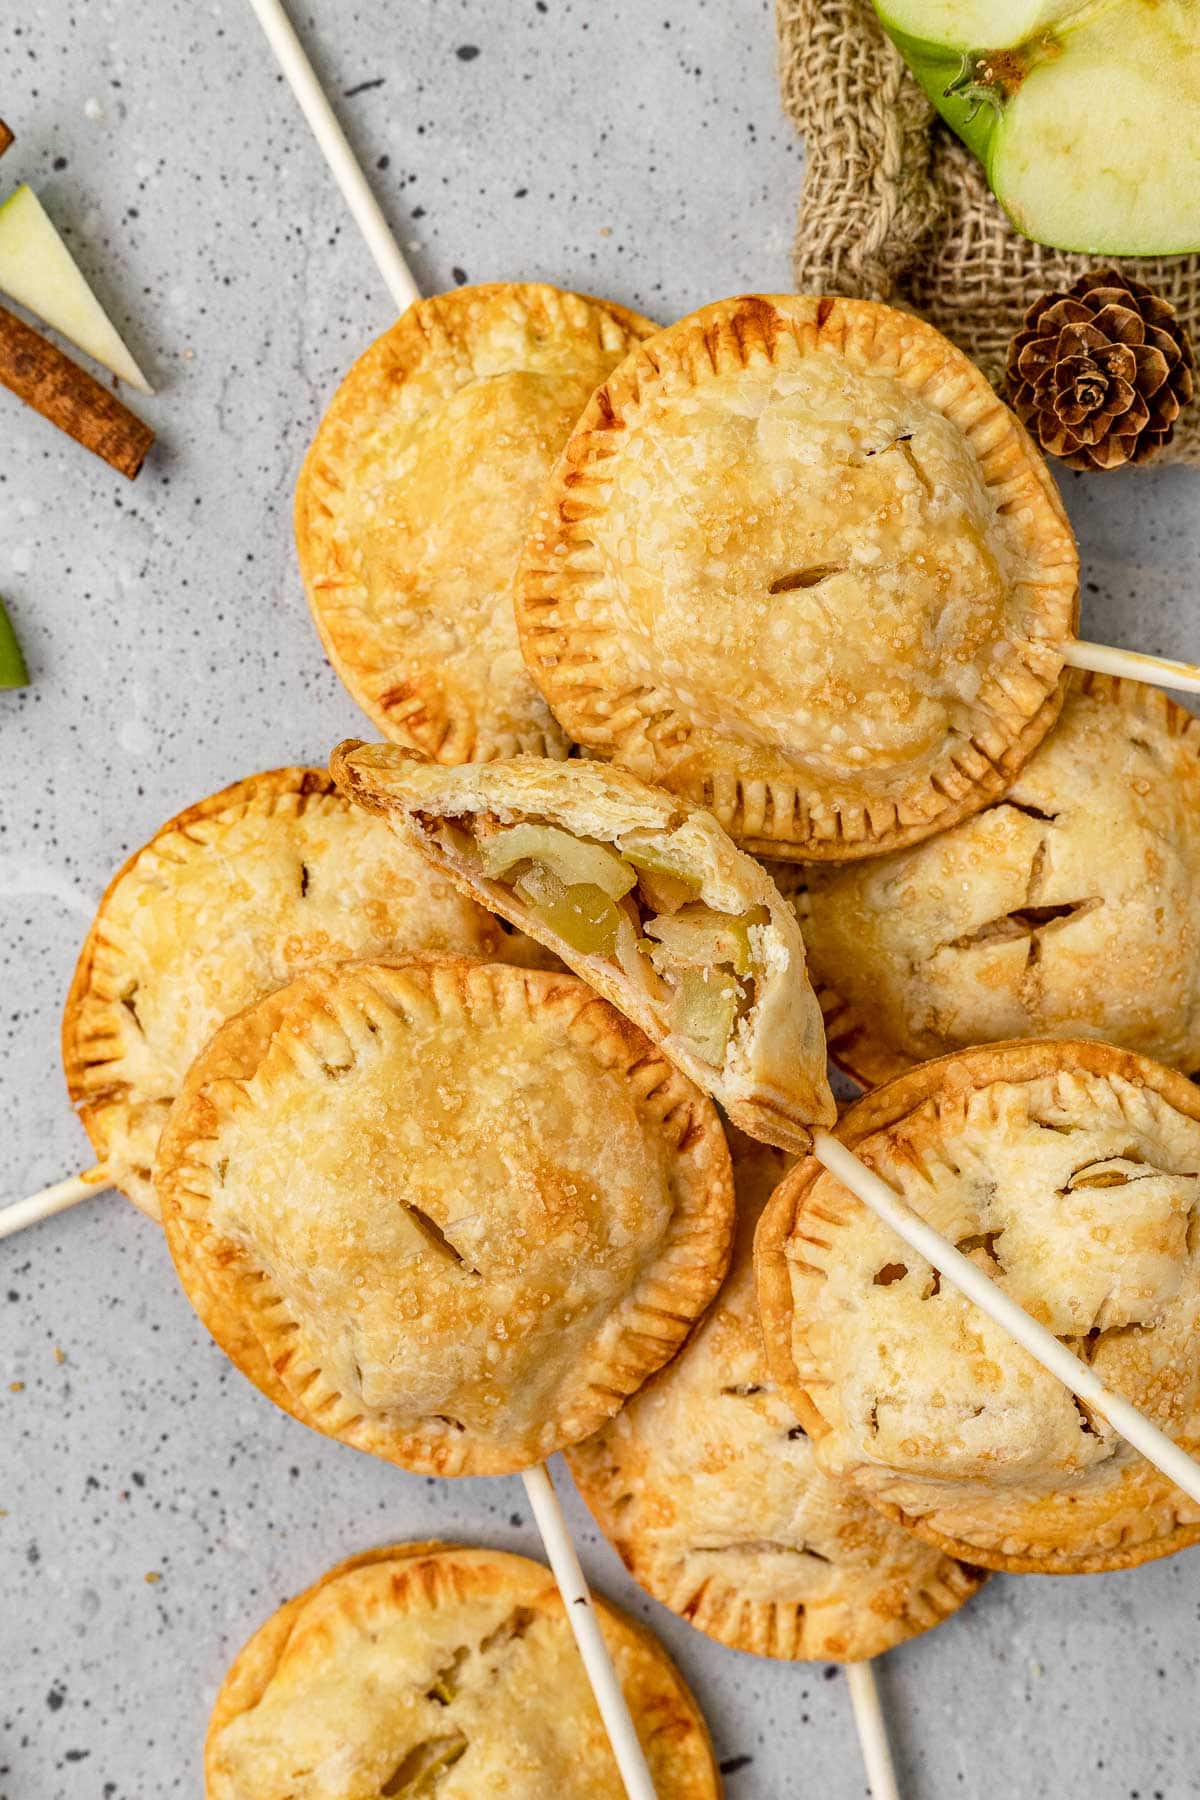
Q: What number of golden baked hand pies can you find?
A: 9